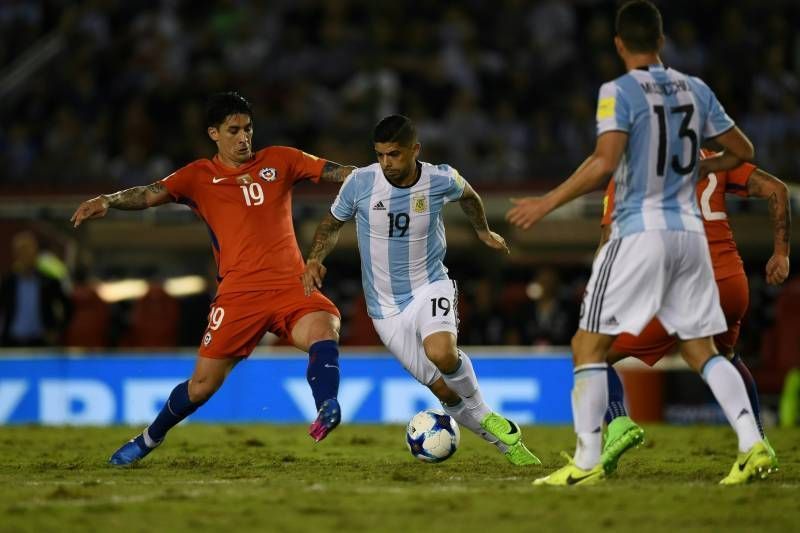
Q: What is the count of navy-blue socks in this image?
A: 4